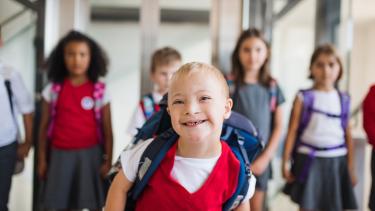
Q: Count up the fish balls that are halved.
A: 0